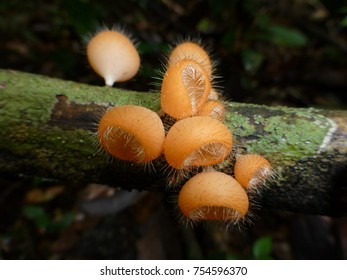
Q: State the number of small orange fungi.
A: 8